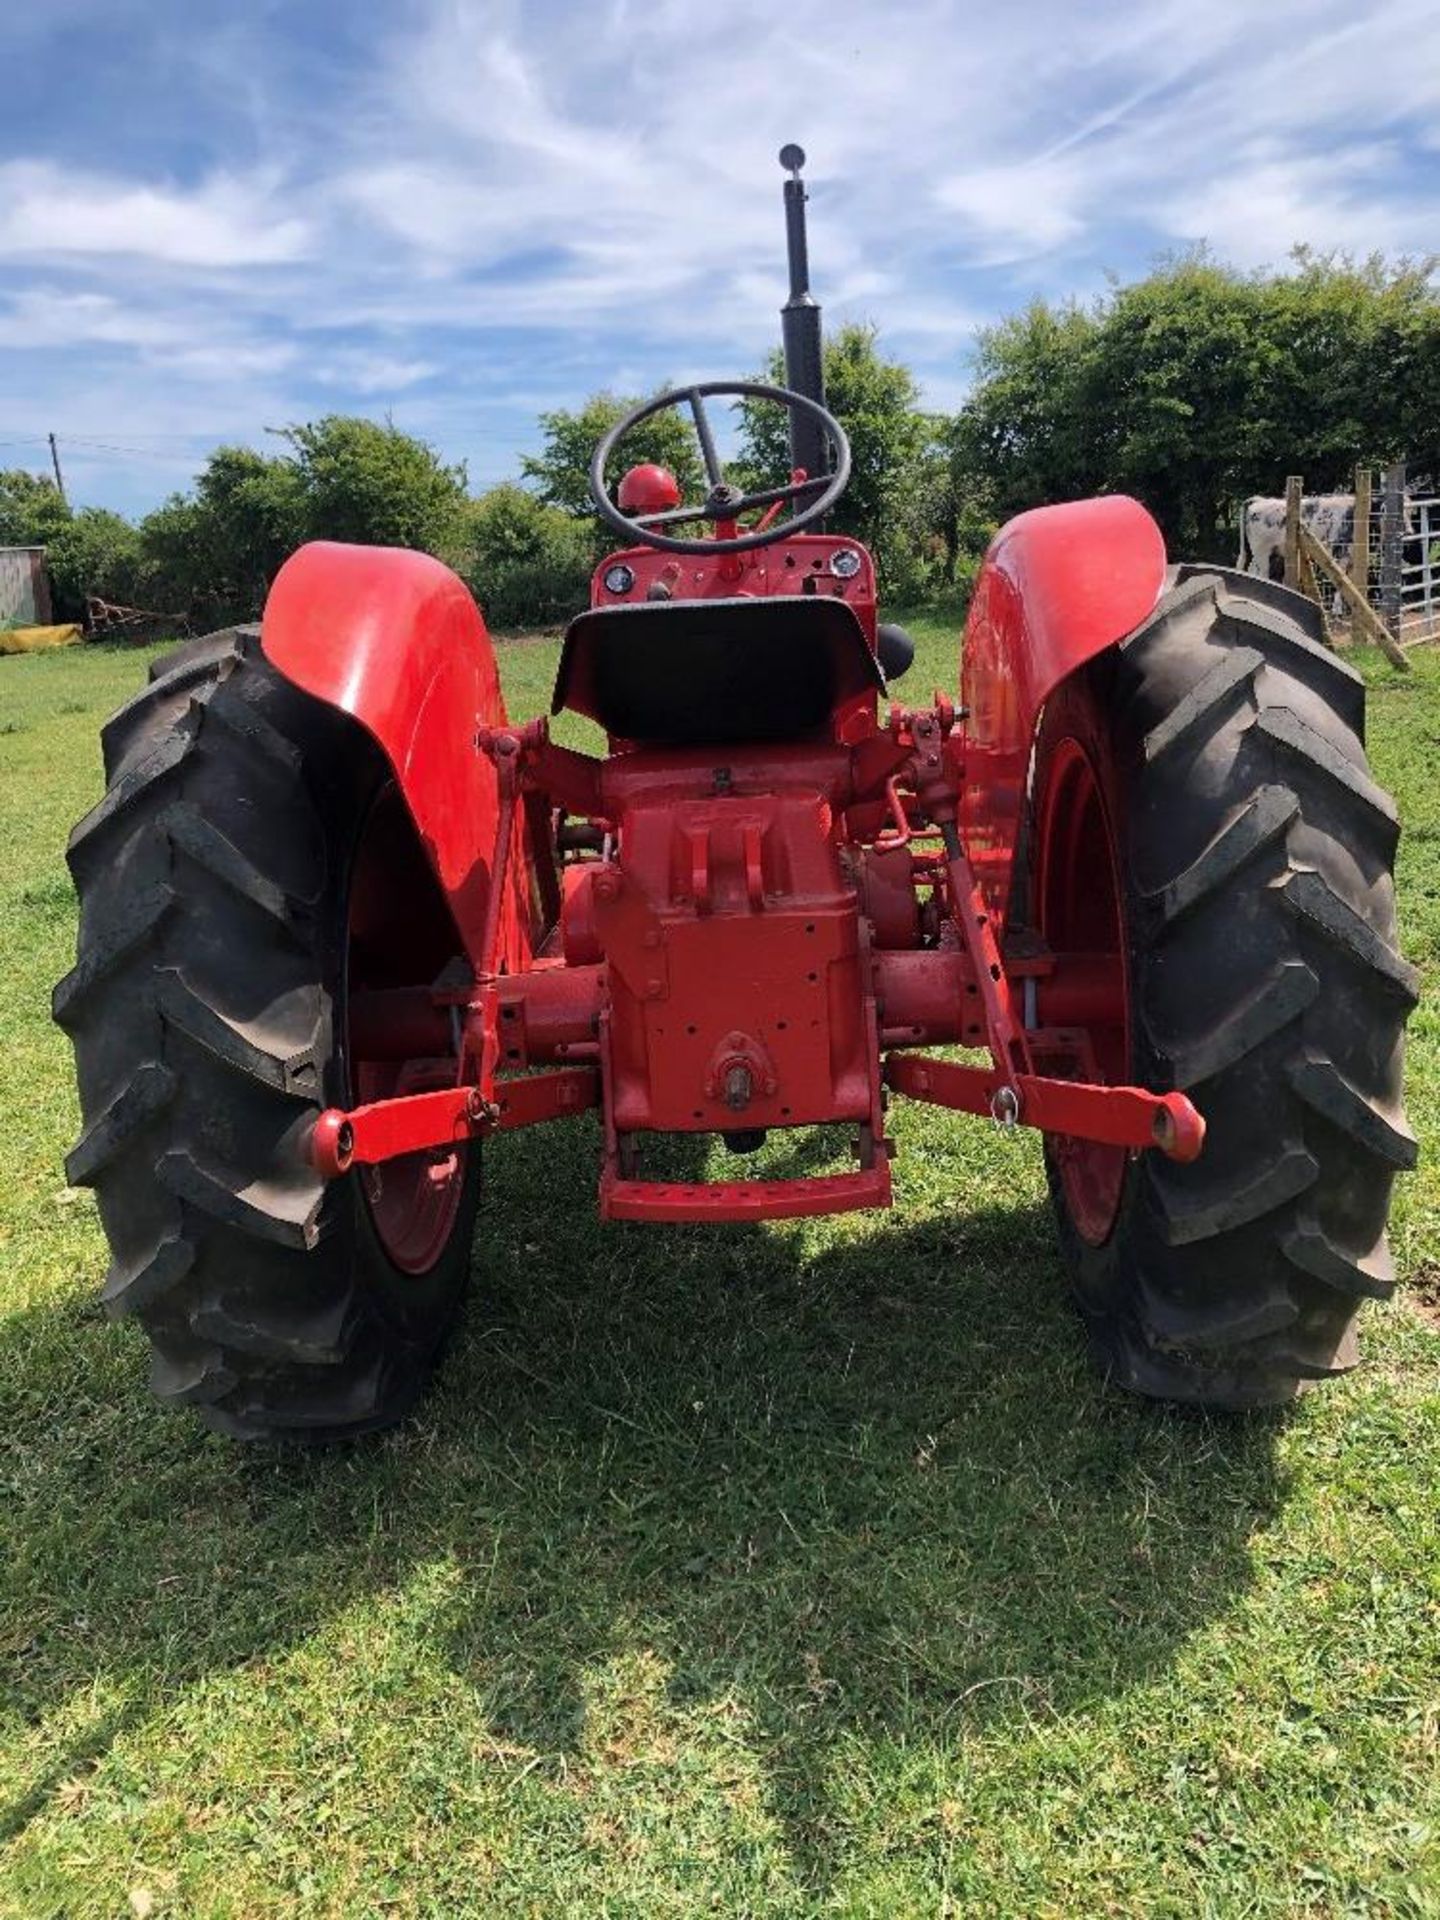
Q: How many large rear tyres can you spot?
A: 2